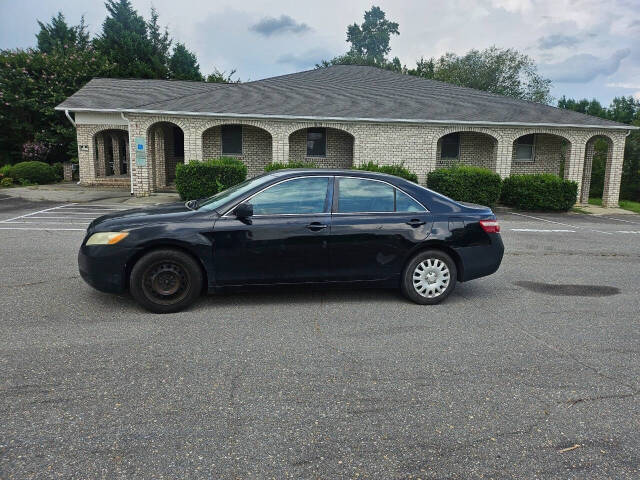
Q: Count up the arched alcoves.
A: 7